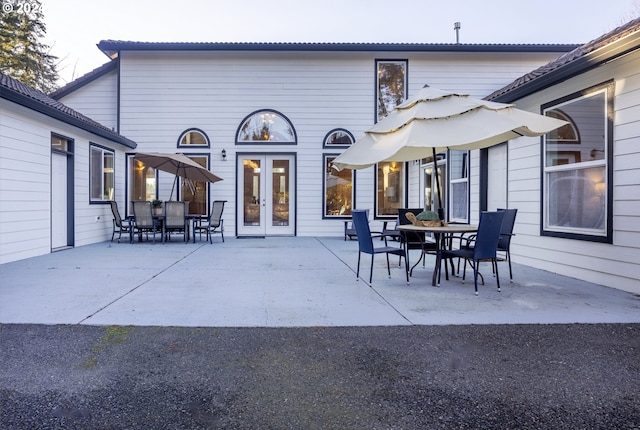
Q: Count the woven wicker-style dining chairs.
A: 4